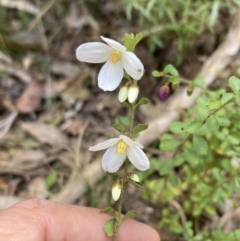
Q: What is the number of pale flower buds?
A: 4